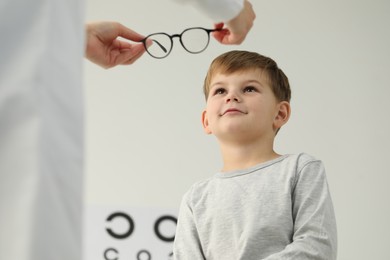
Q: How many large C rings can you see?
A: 2